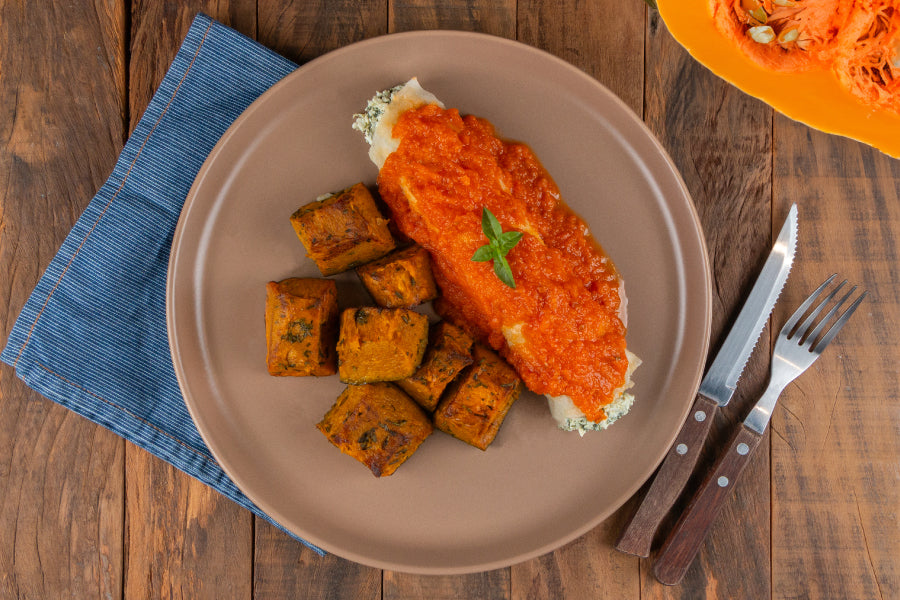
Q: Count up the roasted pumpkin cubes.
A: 7